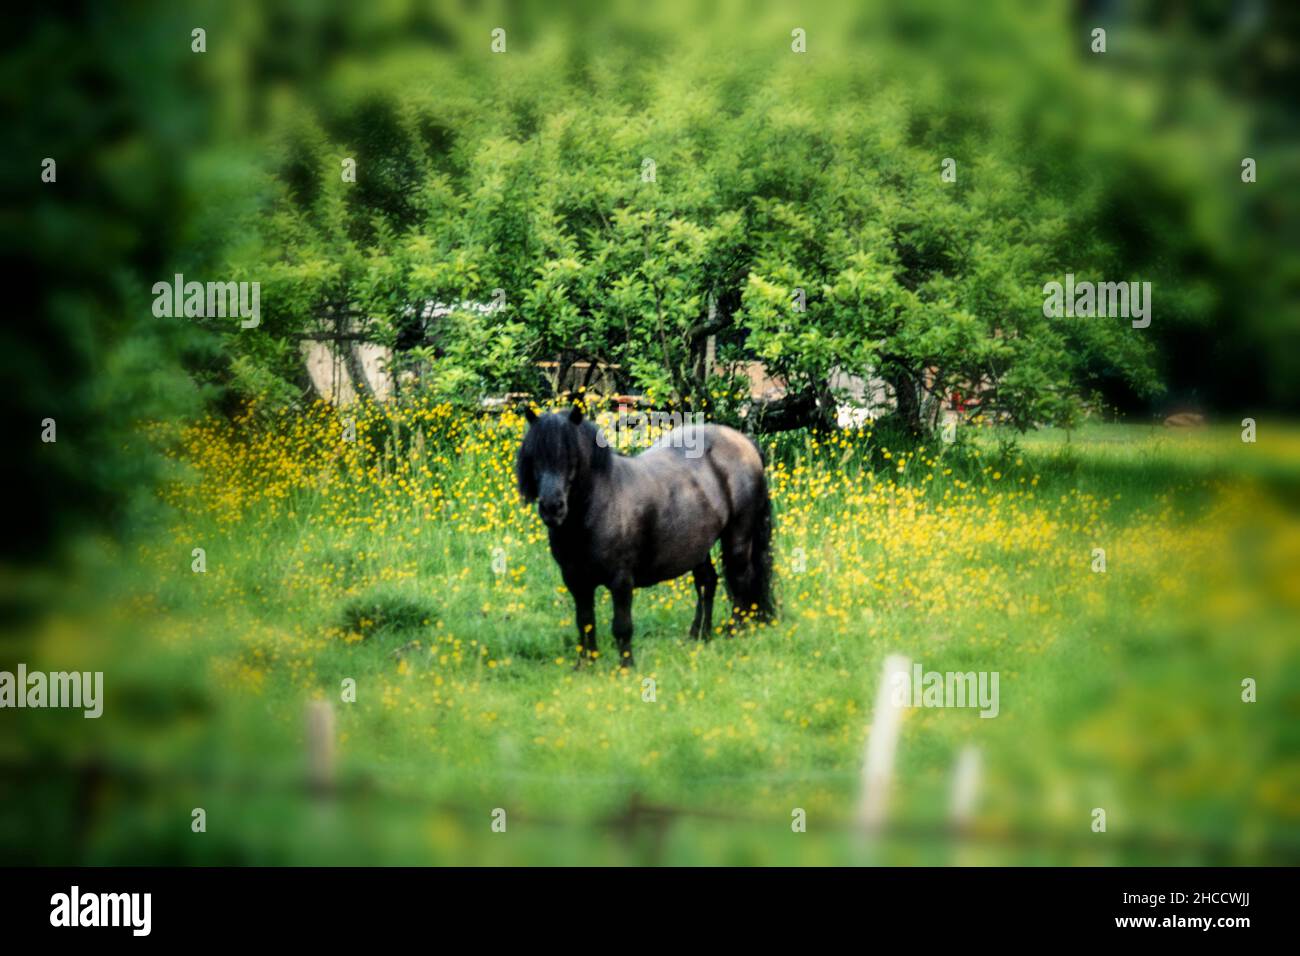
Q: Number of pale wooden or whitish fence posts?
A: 3